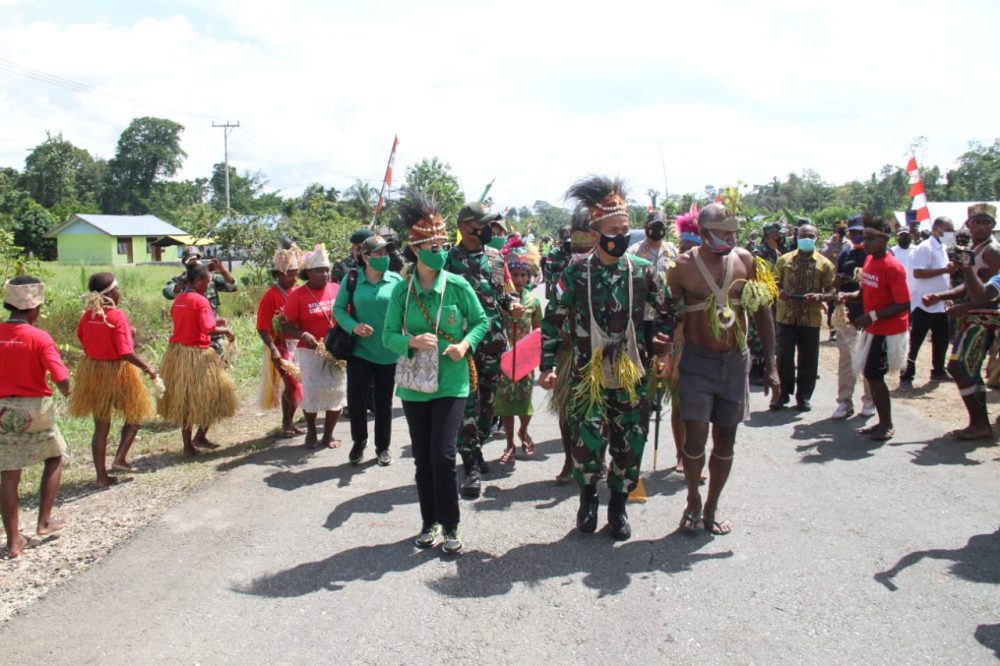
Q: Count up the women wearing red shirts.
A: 5